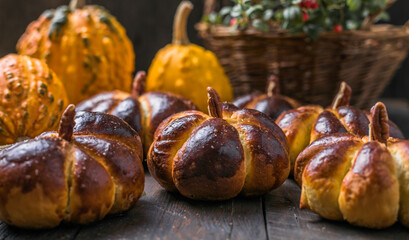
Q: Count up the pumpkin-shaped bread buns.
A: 6